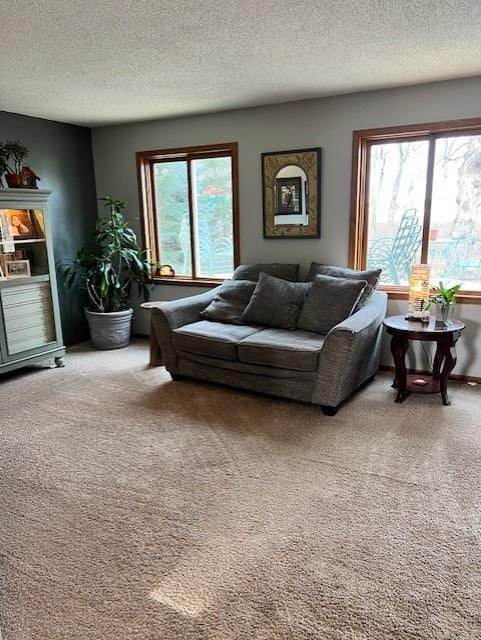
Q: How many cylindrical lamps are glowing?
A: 1